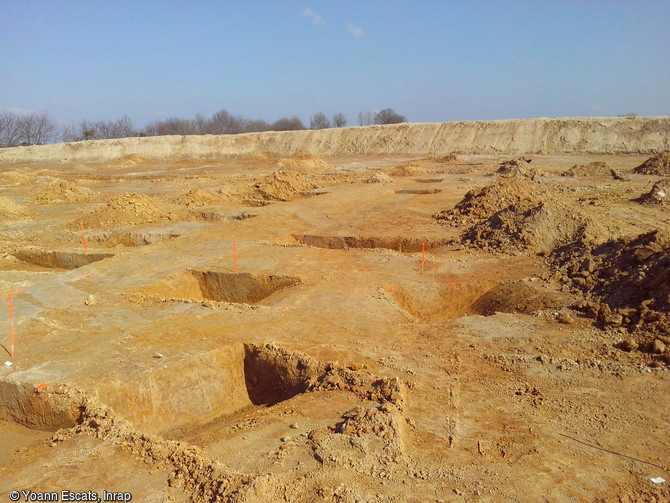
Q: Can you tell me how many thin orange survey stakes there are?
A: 4